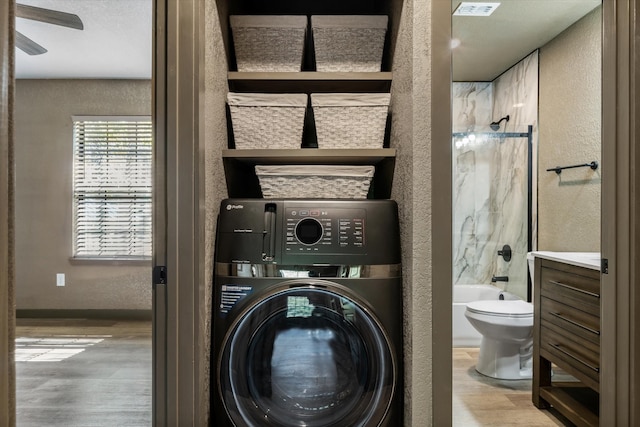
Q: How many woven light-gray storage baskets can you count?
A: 5